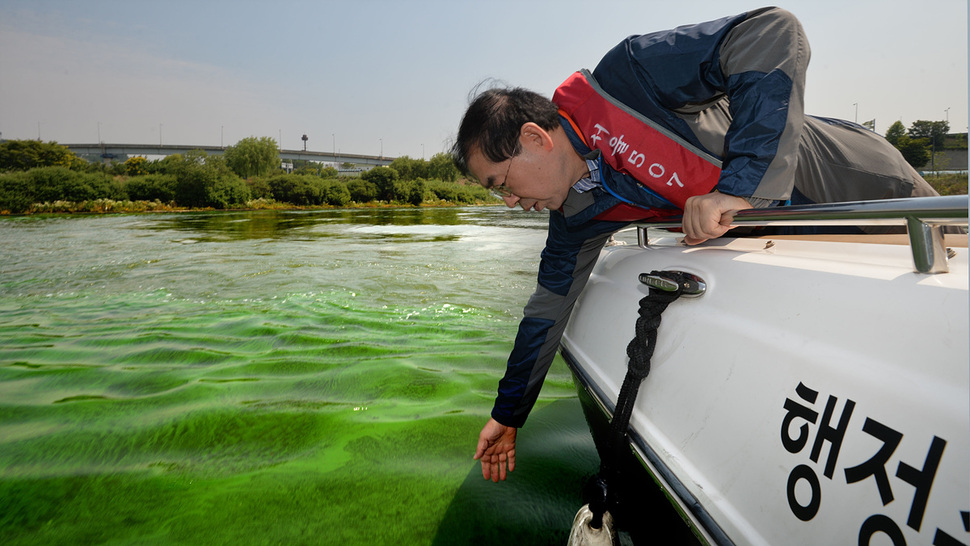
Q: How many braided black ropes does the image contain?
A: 1